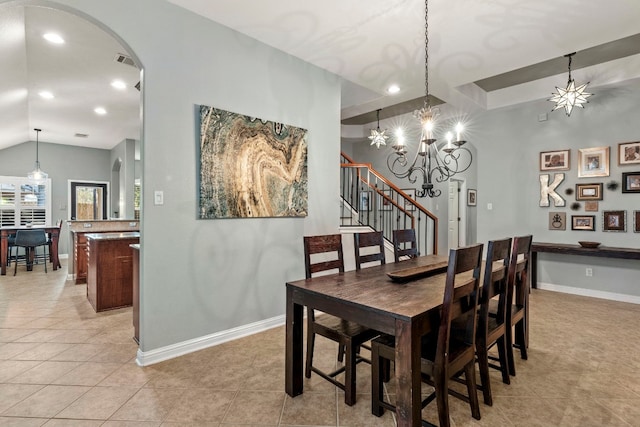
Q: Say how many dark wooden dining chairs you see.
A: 6